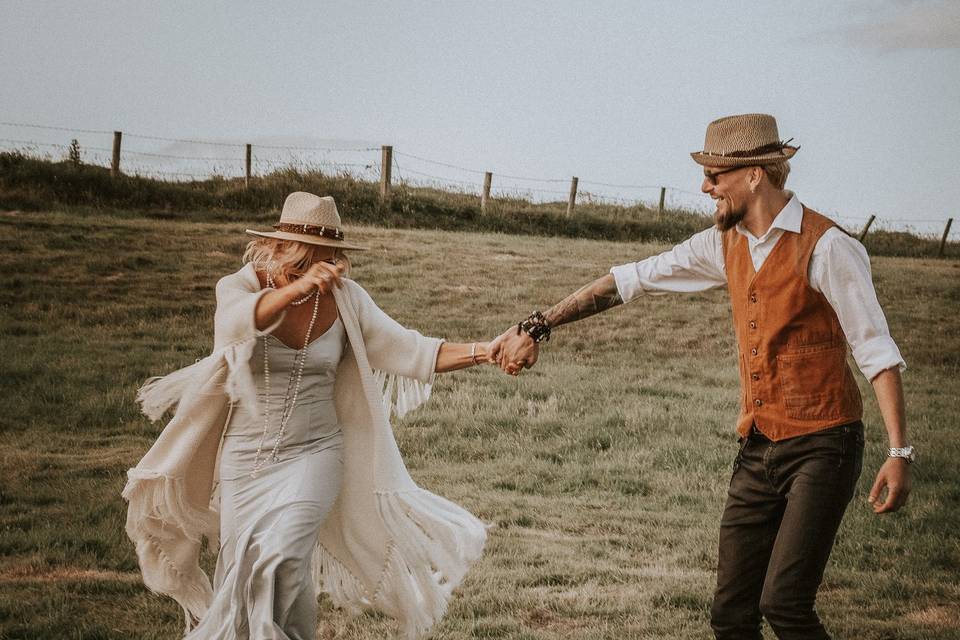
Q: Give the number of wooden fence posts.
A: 8